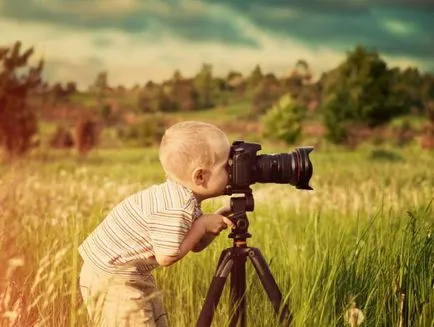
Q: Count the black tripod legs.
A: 3